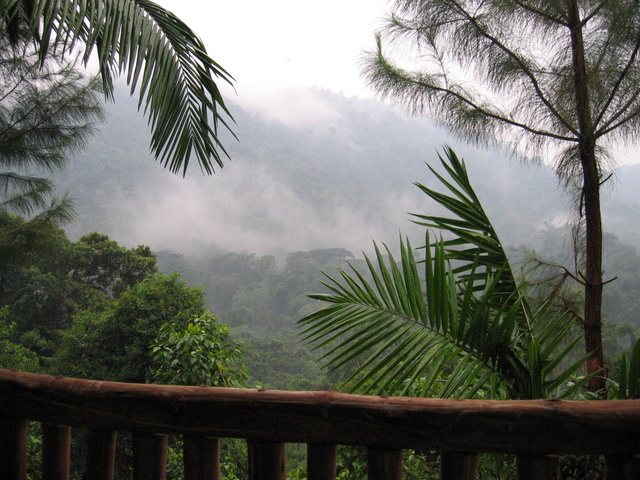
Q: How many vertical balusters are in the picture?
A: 11